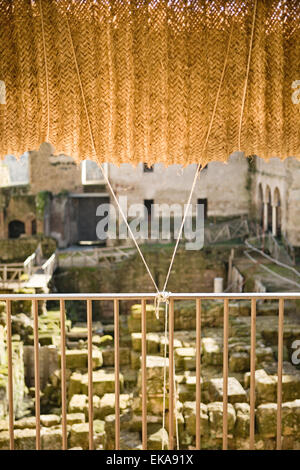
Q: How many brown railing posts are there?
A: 11